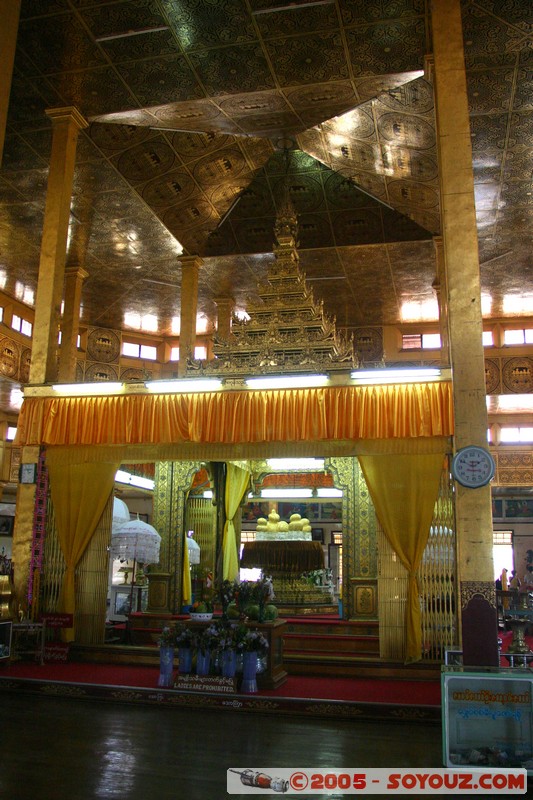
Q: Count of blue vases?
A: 5